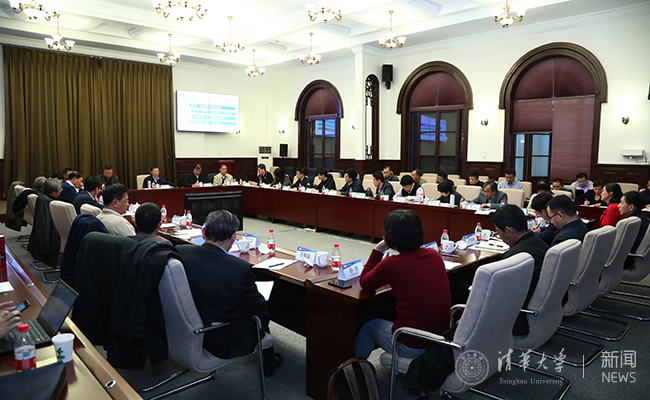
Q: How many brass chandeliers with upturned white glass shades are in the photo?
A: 10